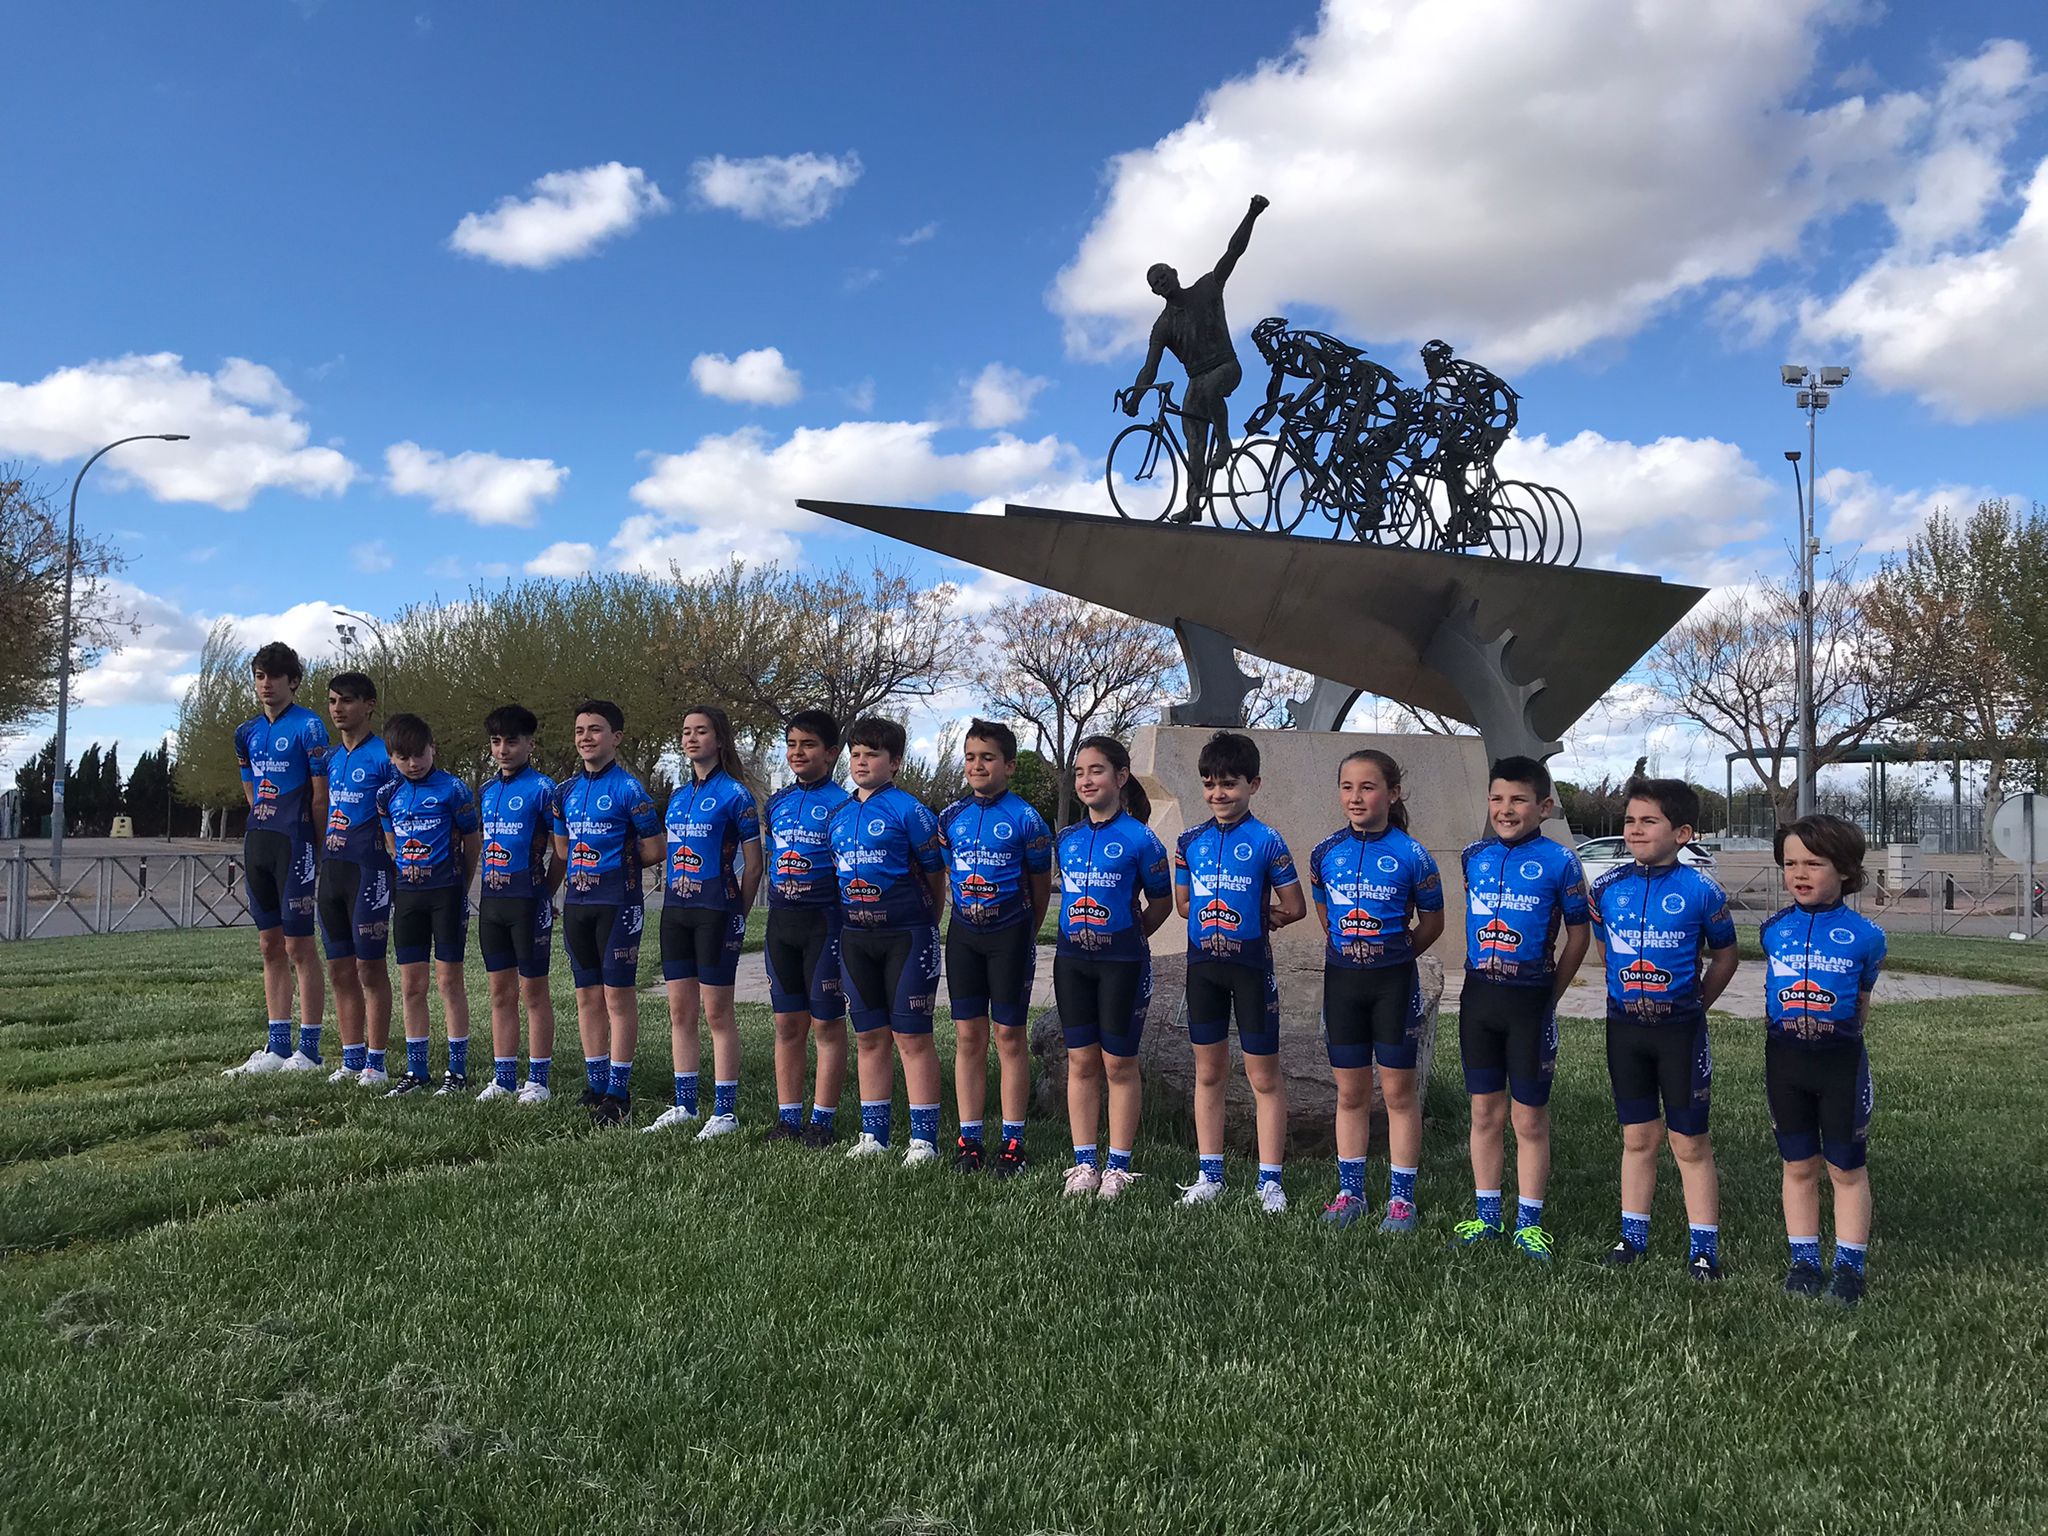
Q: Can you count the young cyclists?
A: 15